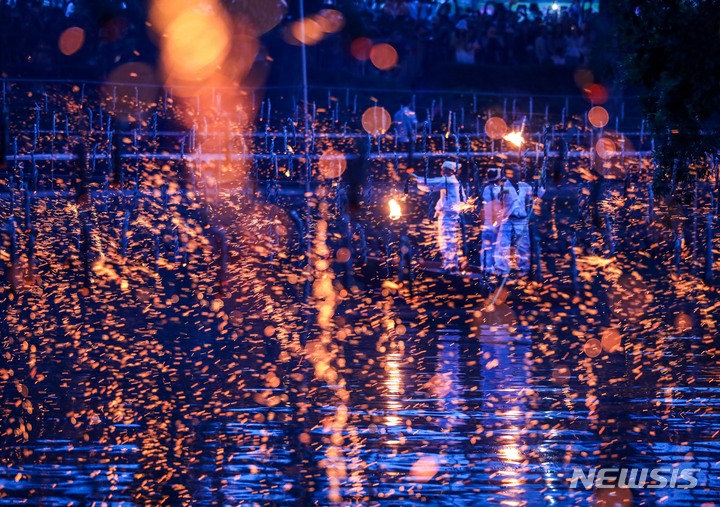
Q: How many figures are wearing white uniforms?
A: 3